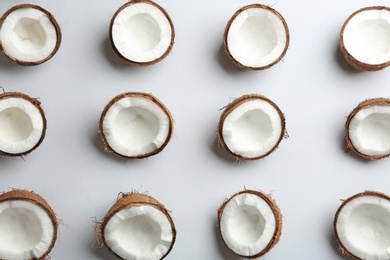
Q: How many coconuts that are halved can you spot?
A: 12